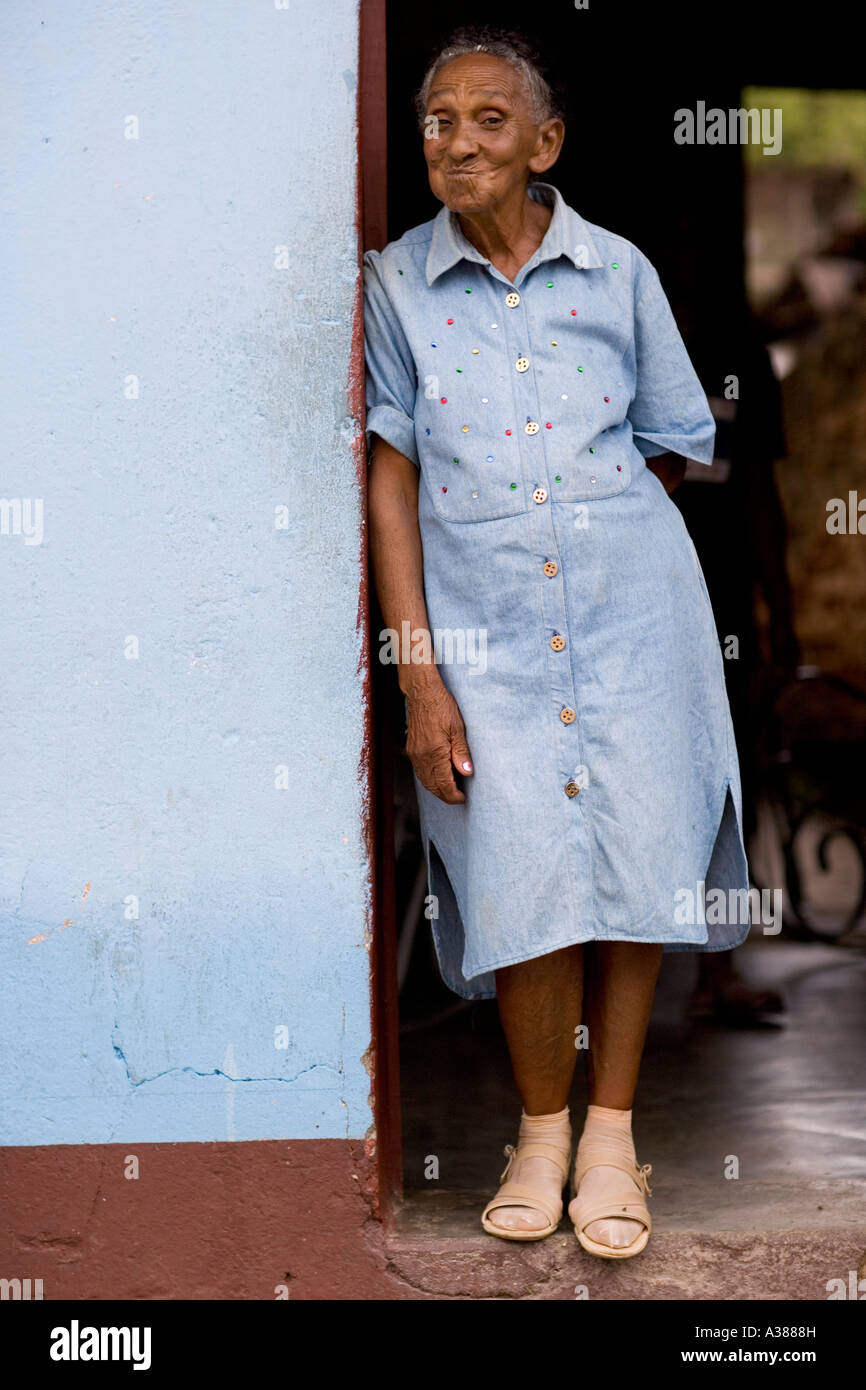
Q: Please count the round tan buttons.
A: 8